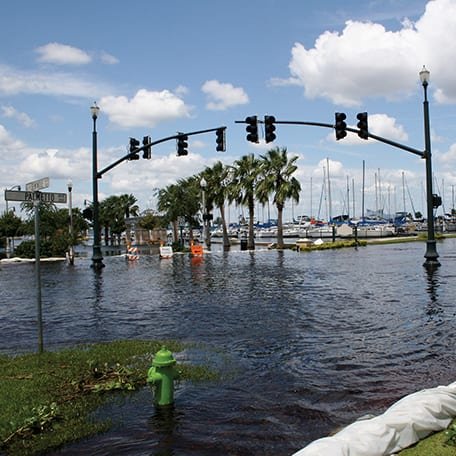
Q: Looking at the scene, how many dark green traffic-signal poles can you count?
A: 2